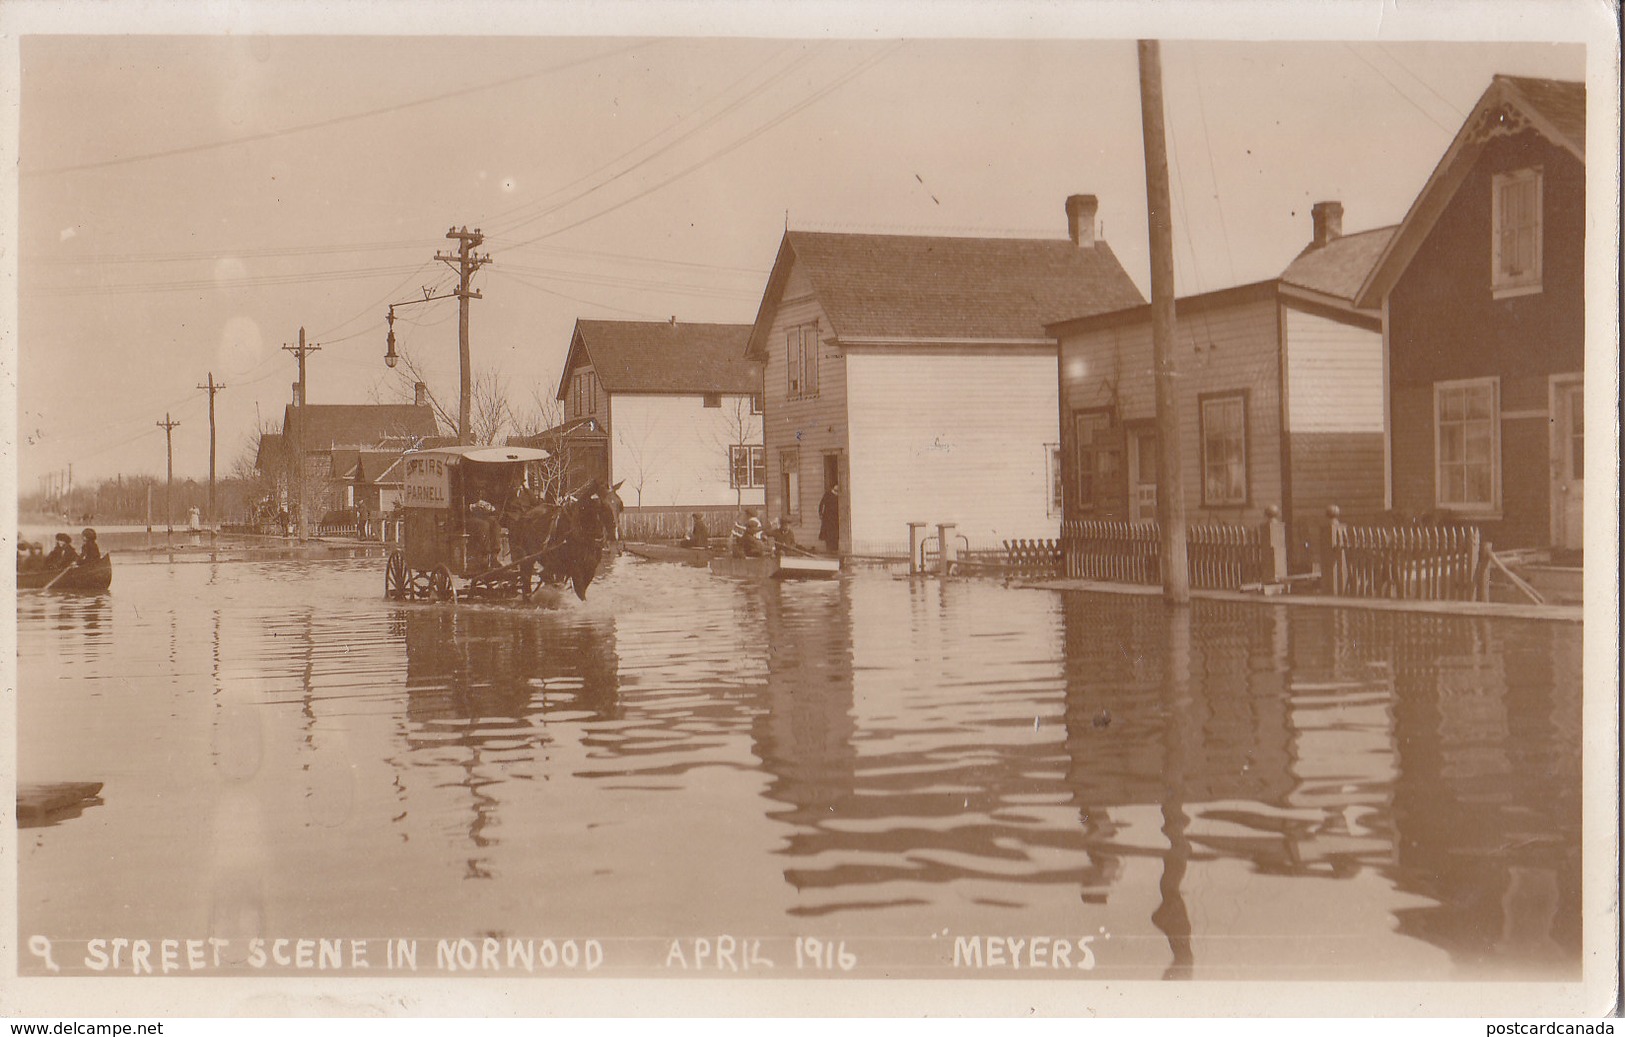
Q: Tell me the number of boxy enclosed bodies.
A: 1